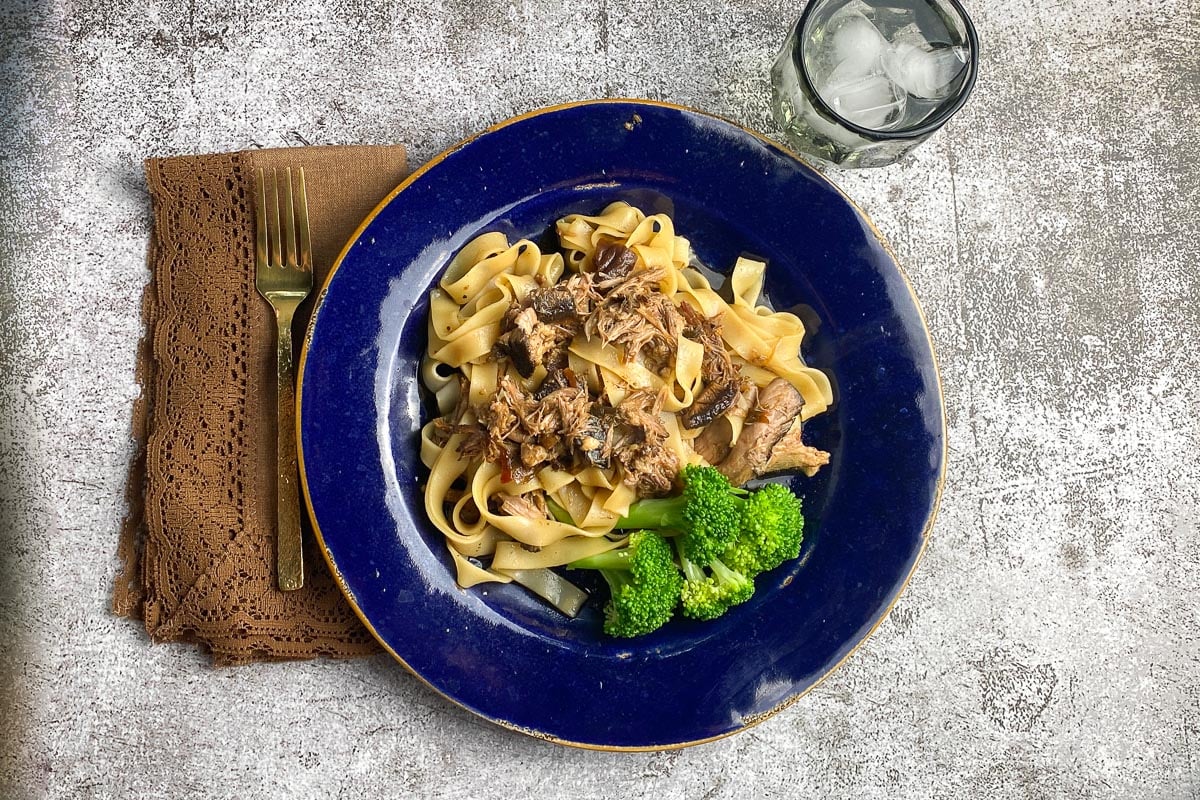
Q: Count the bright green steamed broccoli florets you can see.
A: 4